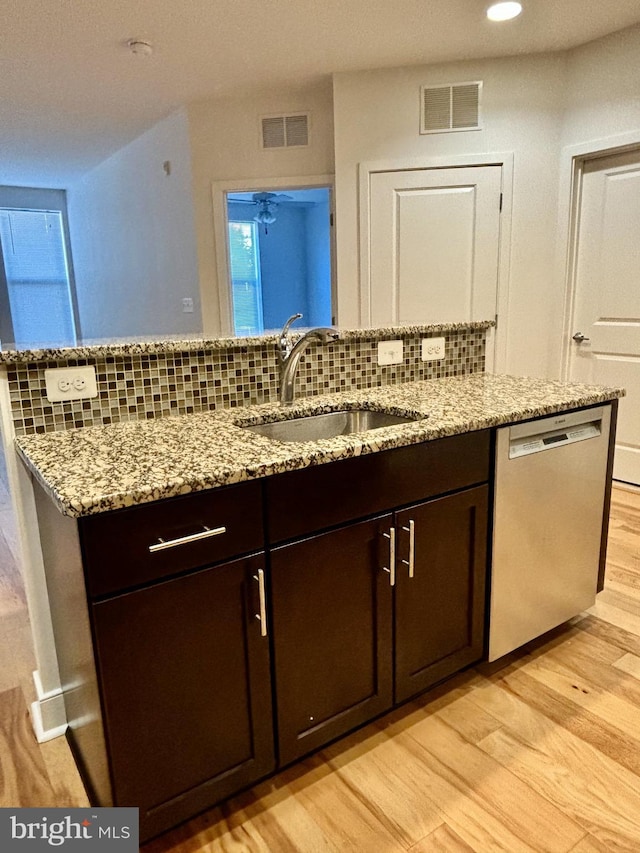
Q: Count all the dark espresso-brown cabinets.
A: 3